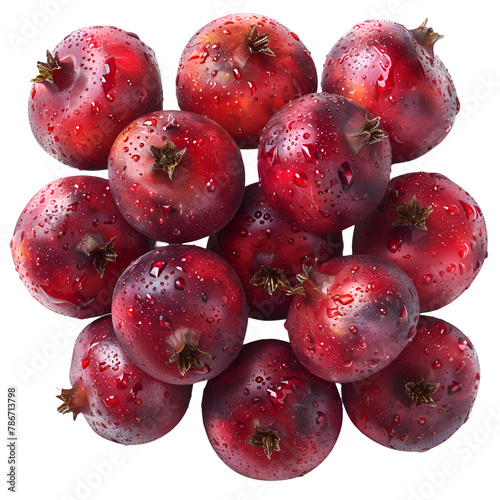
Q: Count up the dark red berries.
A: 13